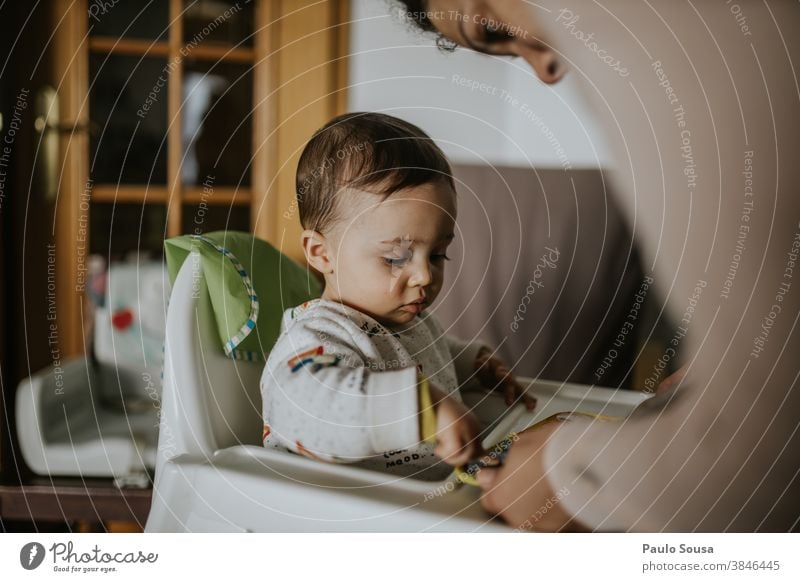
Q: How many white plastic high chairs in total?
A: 1